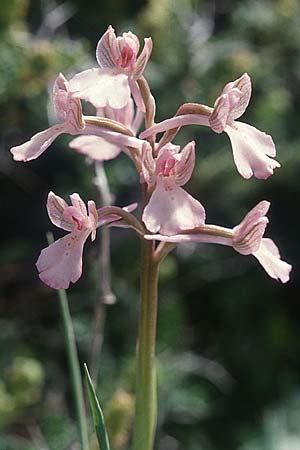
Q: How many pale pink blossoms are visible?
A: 7